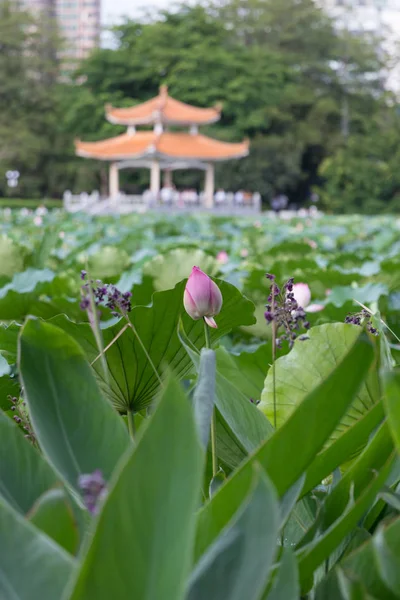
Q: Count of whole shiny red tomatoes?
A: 0